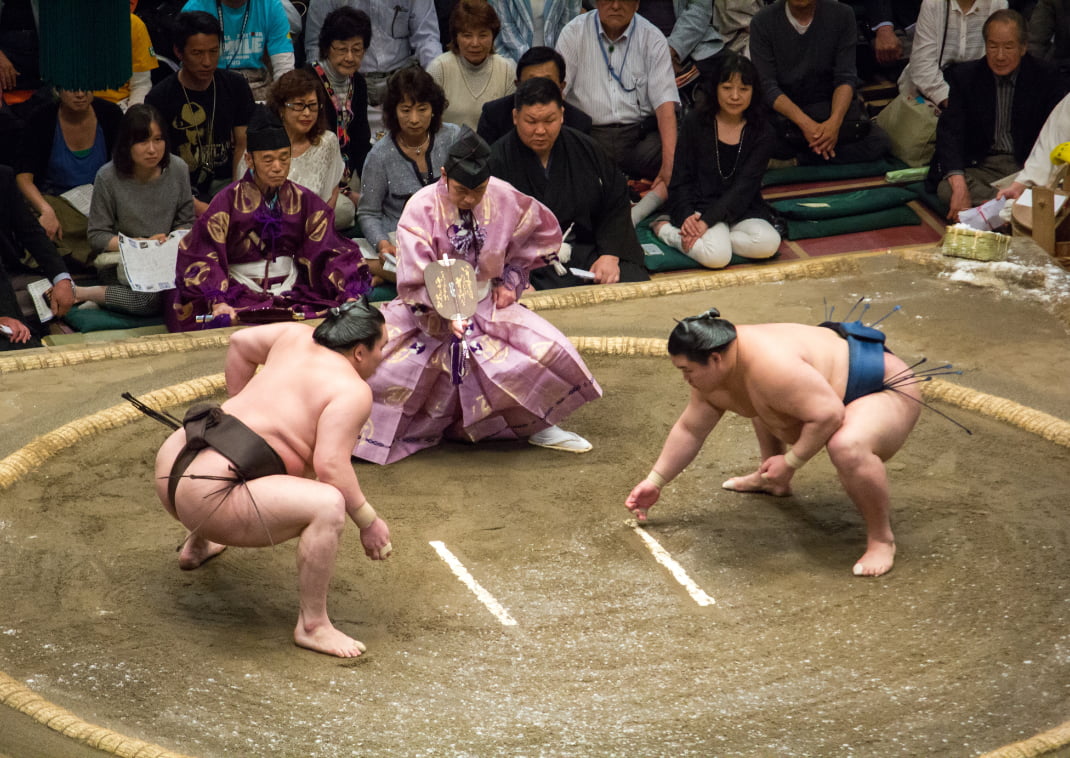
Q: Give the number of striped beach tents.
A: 0